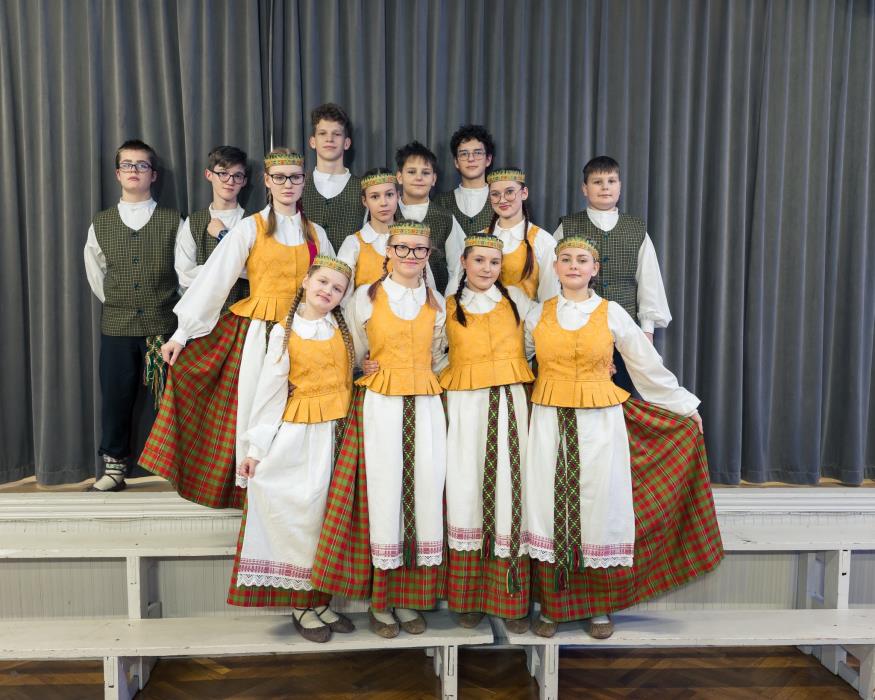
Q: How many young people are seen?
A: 13